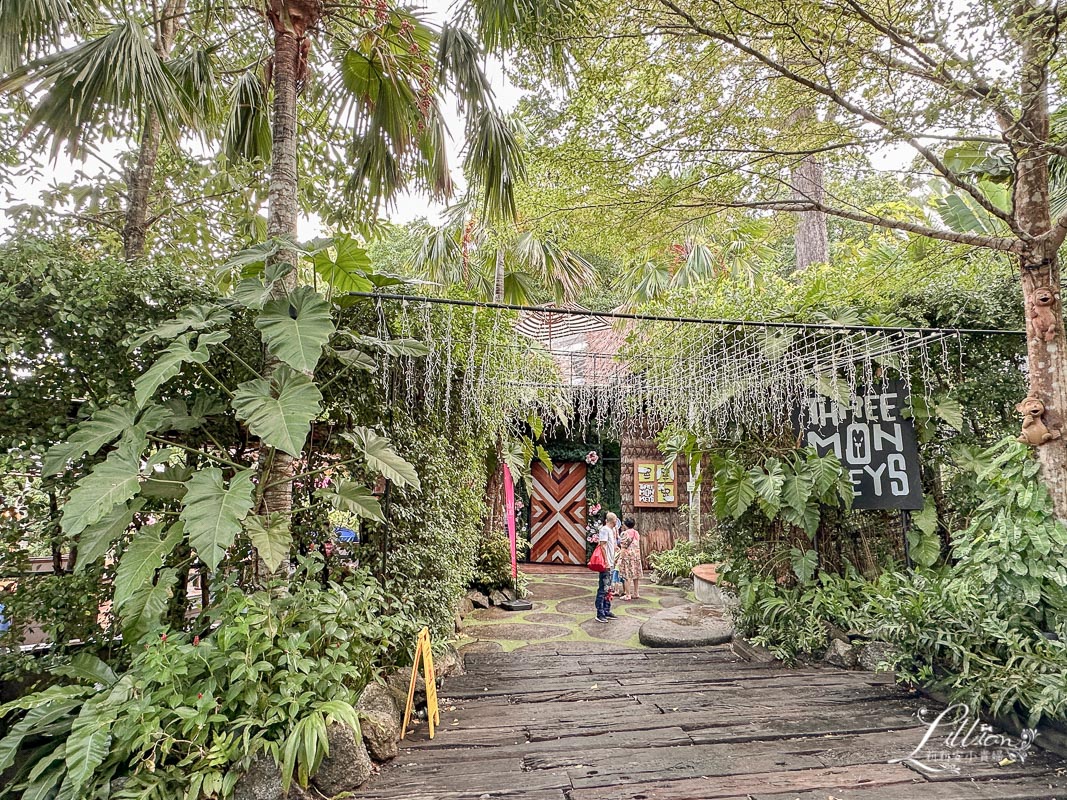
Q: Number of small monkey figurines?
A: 2